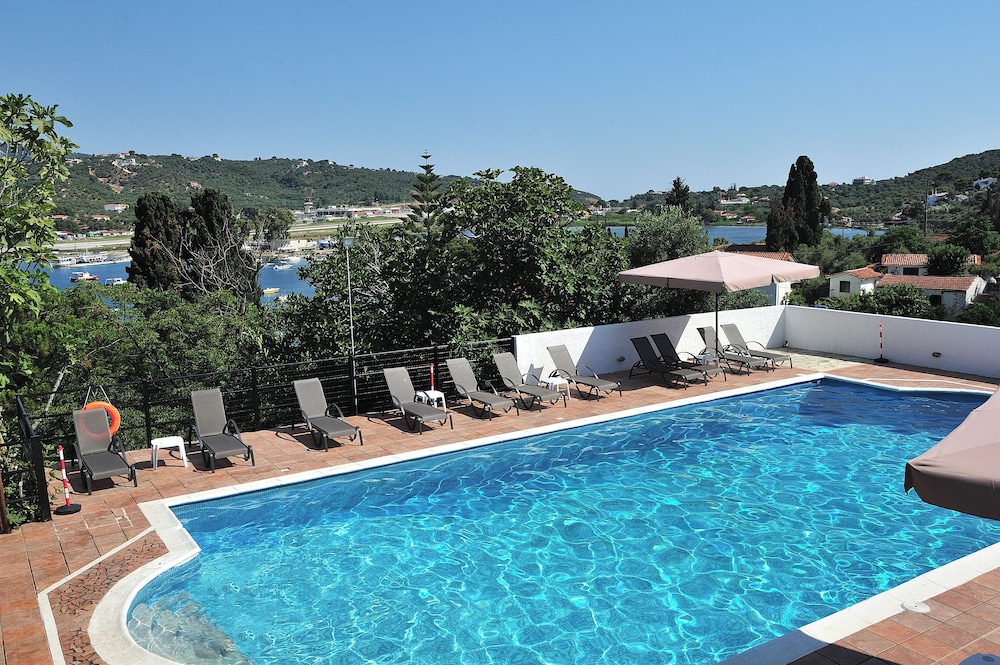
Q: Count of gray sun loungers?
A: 11